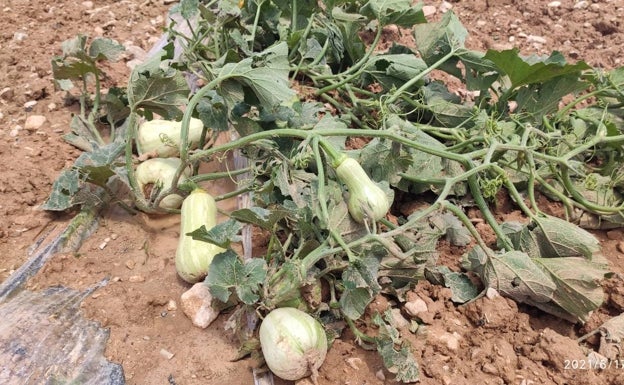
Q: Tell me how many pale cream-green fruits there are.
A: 5